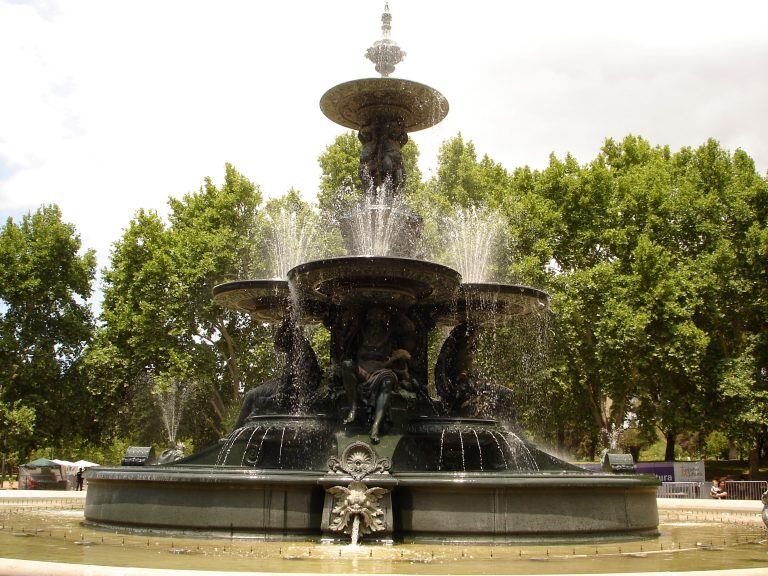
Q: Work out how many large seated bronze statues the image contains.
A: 3